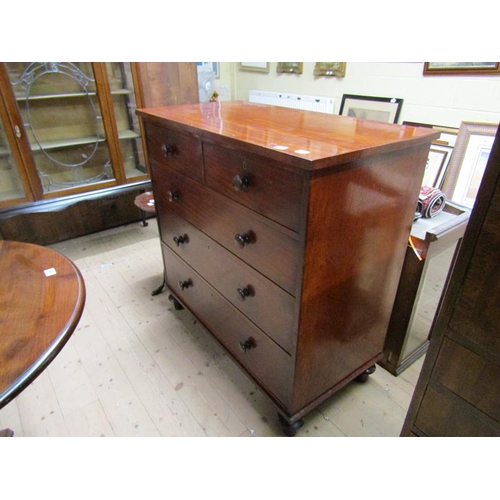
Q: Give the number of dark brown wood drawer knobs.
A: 8